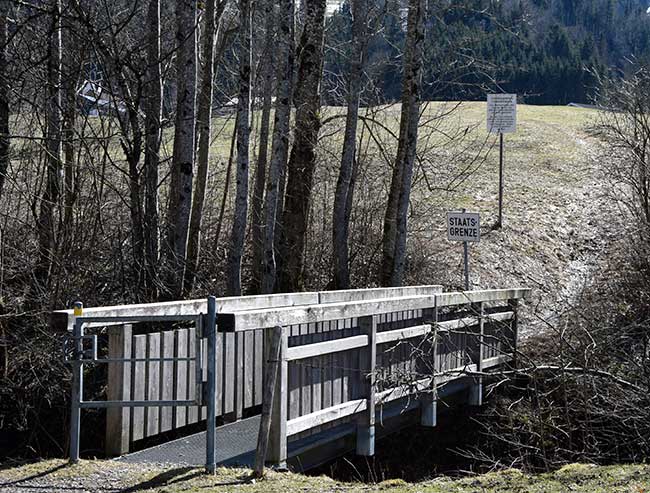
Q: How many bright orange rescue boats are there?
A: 0